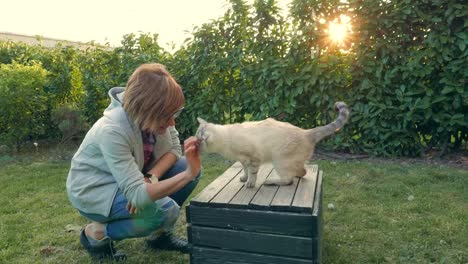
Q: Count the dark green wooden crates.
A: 1